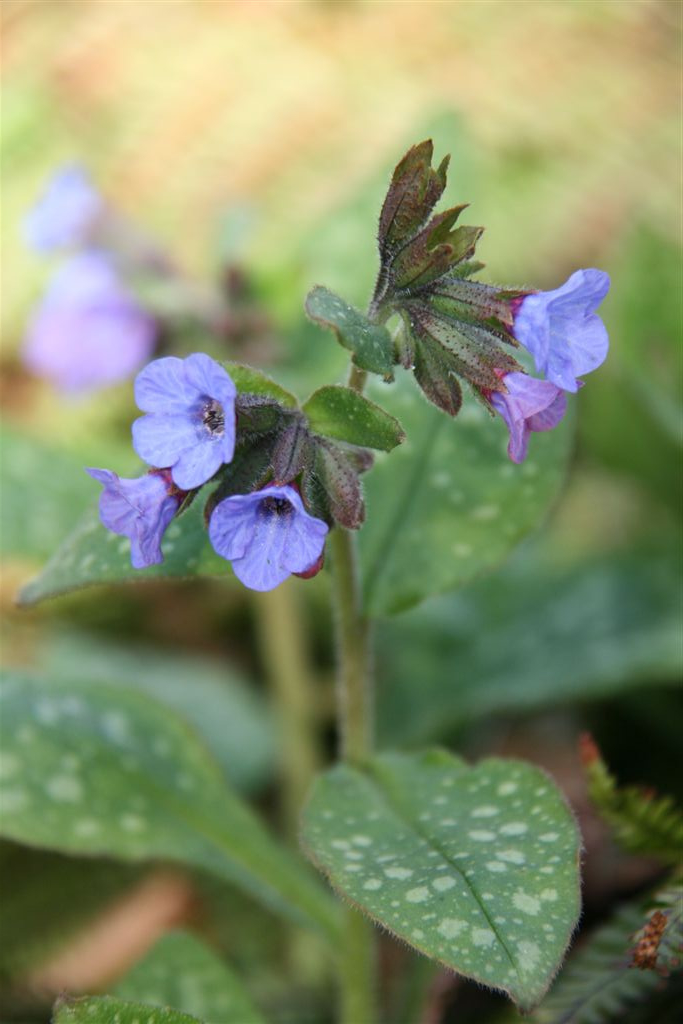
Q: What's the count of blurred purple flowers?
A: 2